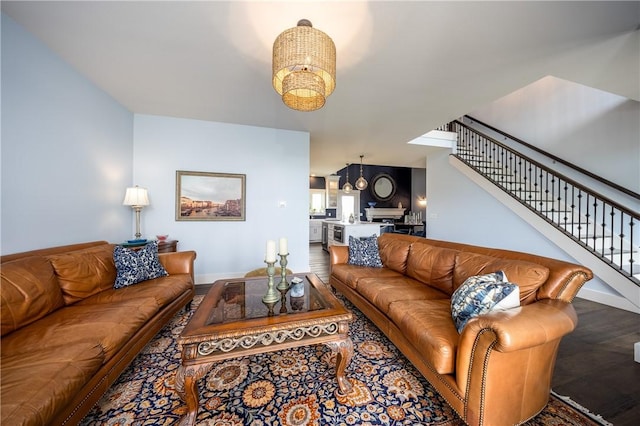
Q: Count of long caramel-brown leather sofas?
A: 2